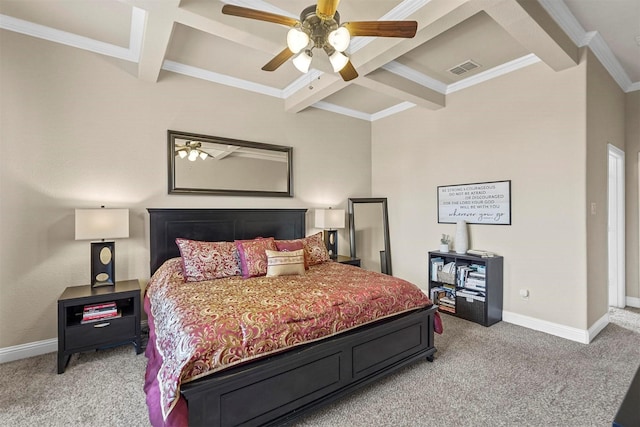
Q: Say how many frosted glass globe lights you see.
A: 4